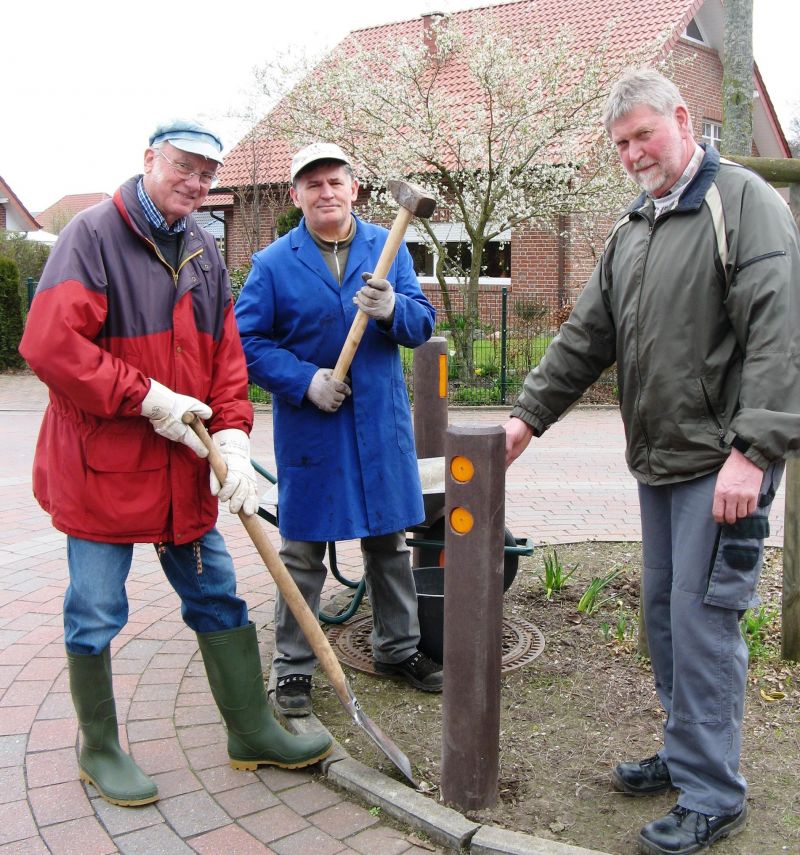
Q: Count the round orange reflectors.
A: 2